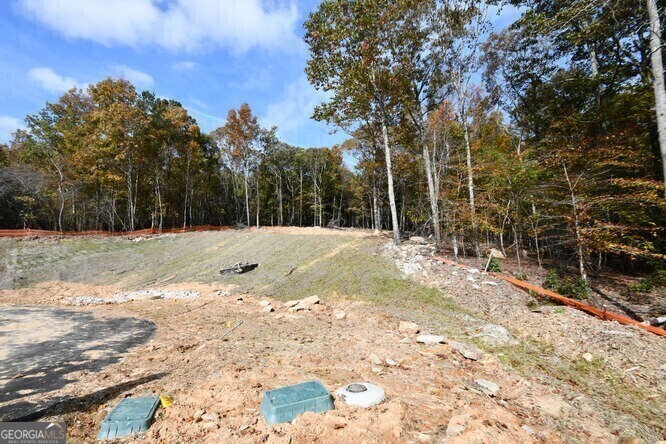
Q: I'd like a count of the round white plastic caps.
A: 1